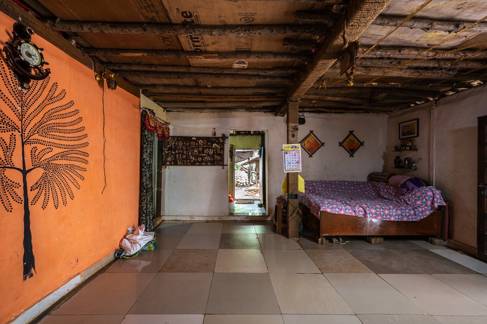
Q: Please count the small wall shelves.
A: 2